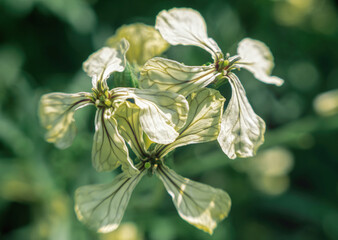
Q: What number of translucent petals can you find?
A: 12